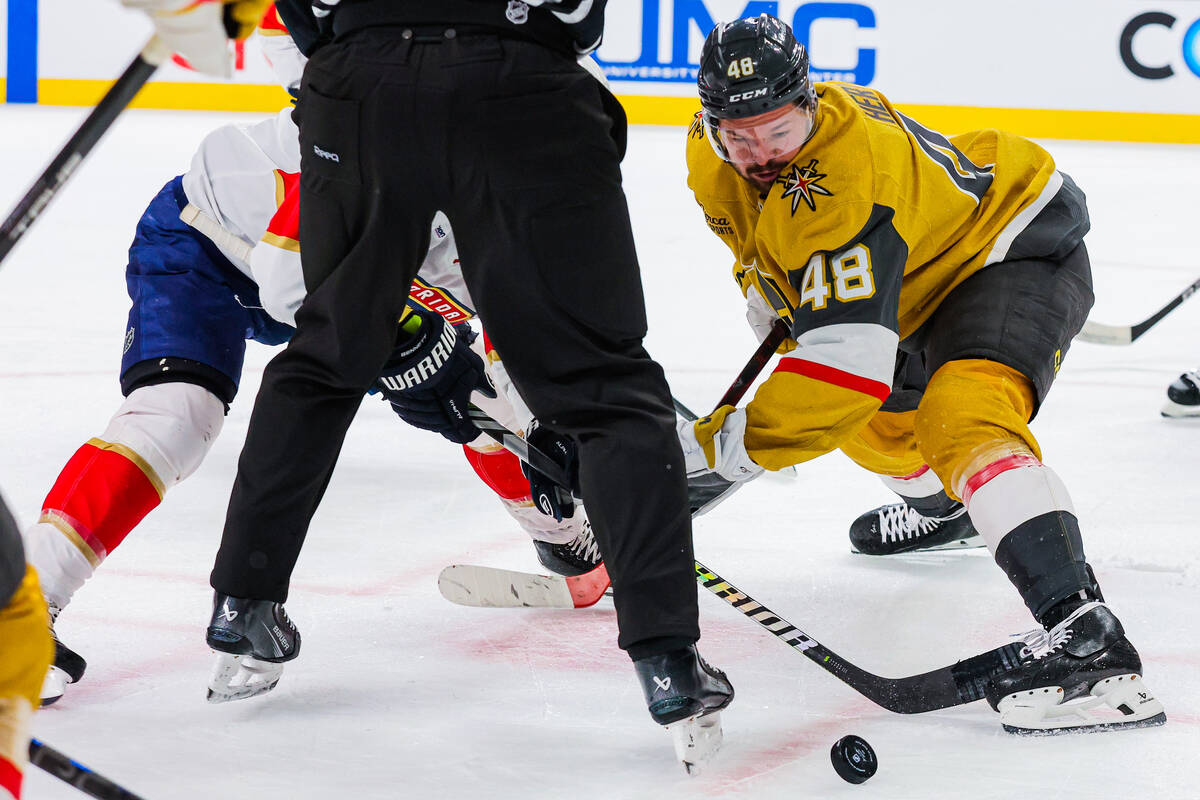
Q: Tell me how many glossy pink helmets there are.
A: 0